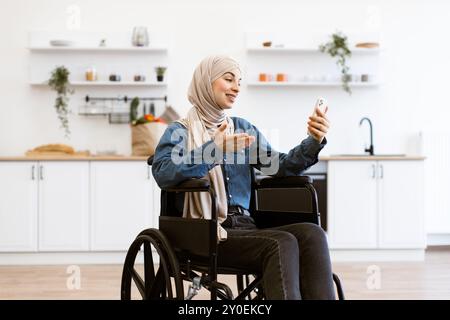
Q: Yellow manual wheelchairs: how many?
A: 0